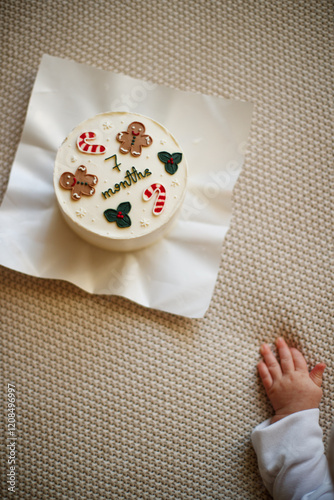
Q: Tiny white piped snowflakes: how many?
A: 6